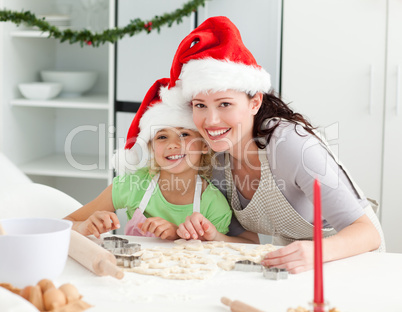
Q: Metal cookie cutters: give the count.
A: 5